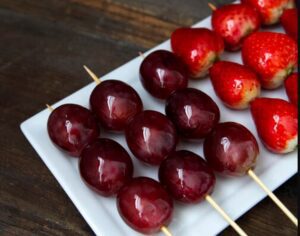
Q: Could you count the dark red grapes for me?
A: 9